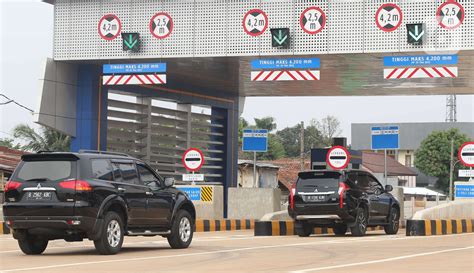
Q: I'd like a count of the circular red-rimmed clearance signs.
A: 6